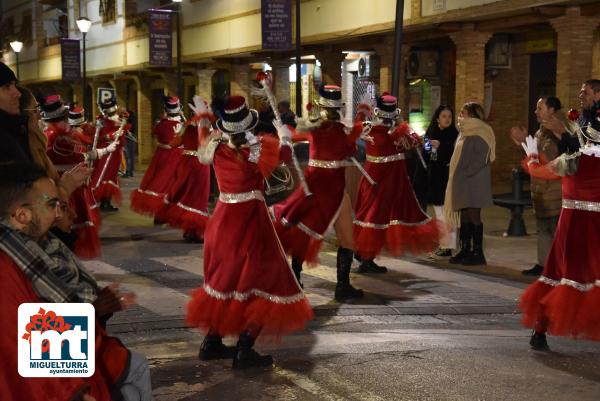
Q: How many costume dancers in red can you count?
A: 9